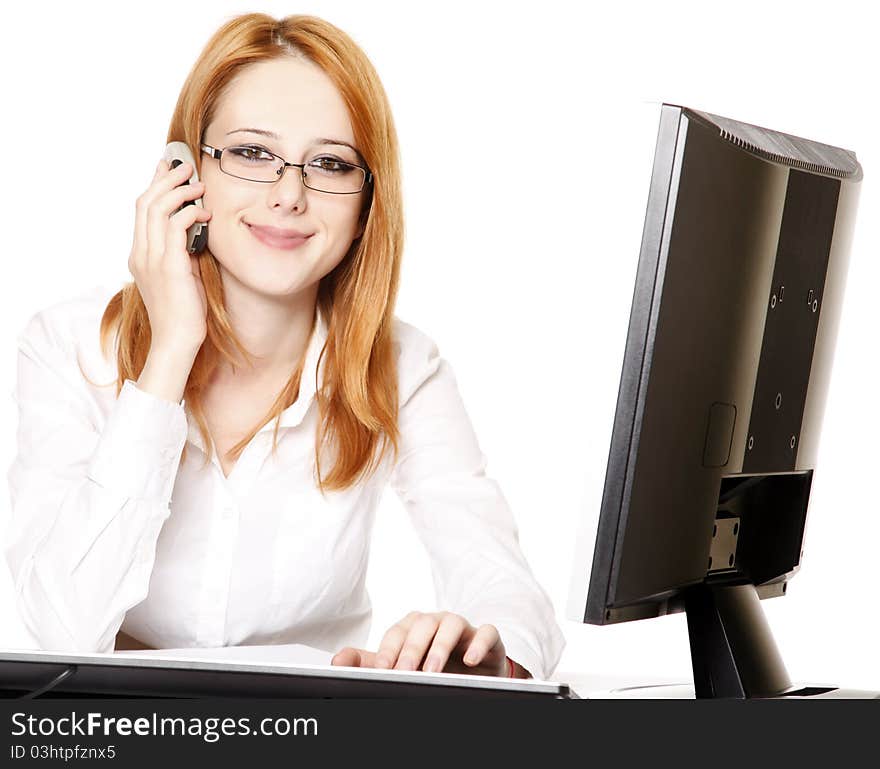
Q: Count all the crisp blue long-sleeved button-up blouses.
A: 0